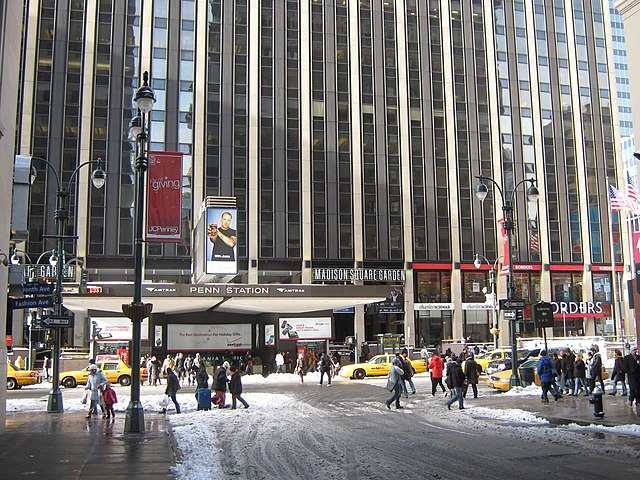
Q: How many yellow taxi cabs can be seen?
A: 5